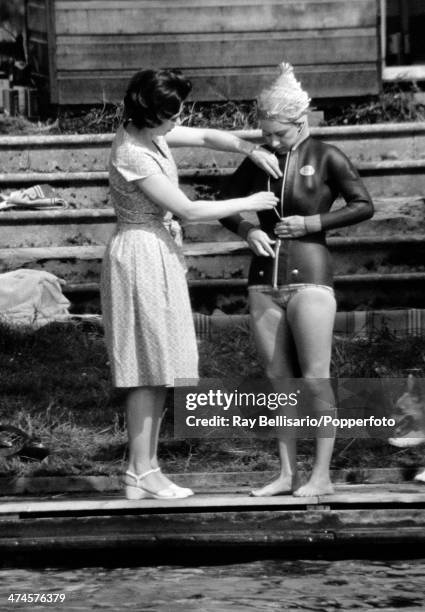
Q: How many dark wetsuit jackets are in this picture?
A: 1